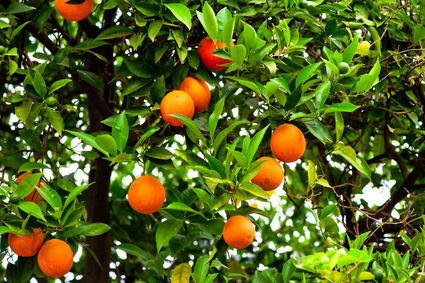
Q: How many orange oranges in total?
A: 11